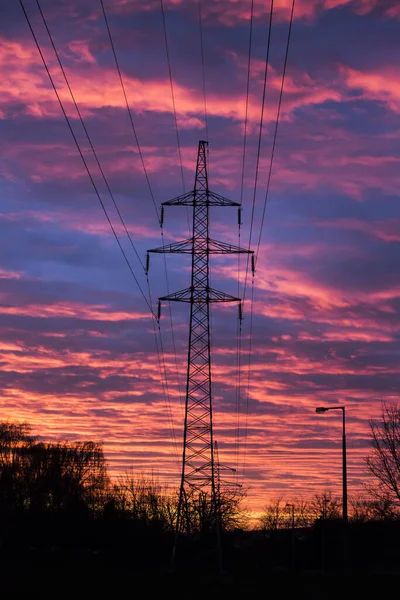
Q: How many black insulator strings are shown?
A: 6